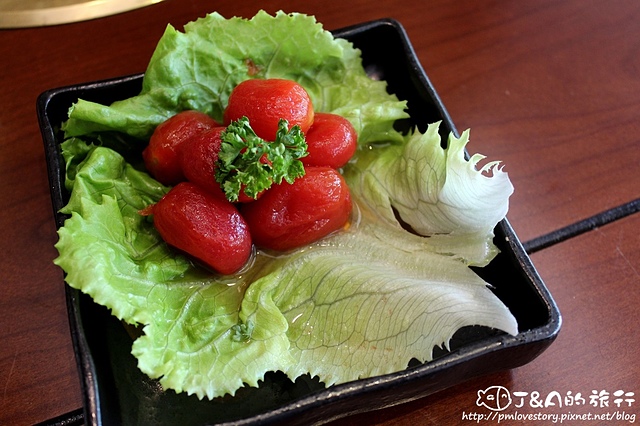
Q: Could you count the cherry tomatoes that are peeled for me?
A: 6